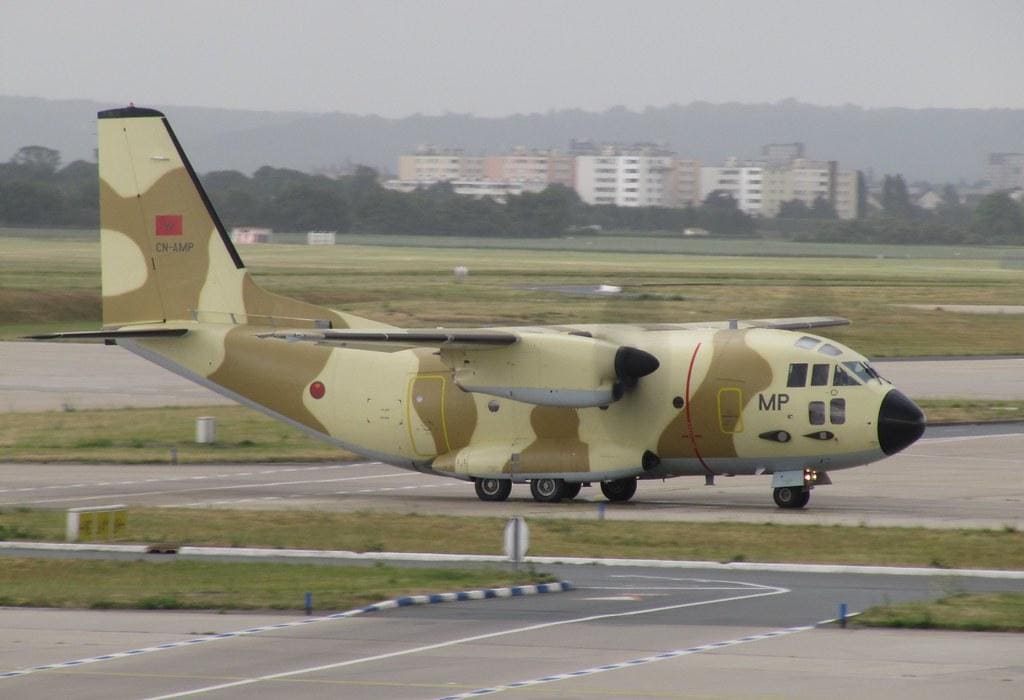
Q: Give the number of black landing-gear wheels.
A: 5